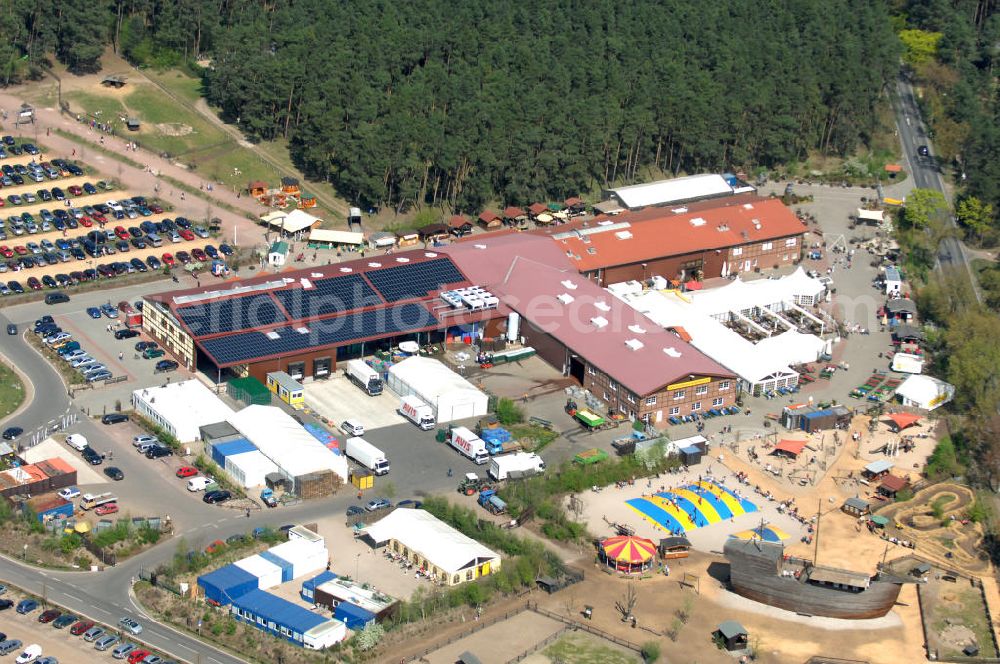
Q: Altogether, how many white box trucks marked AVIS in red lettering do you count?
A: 2